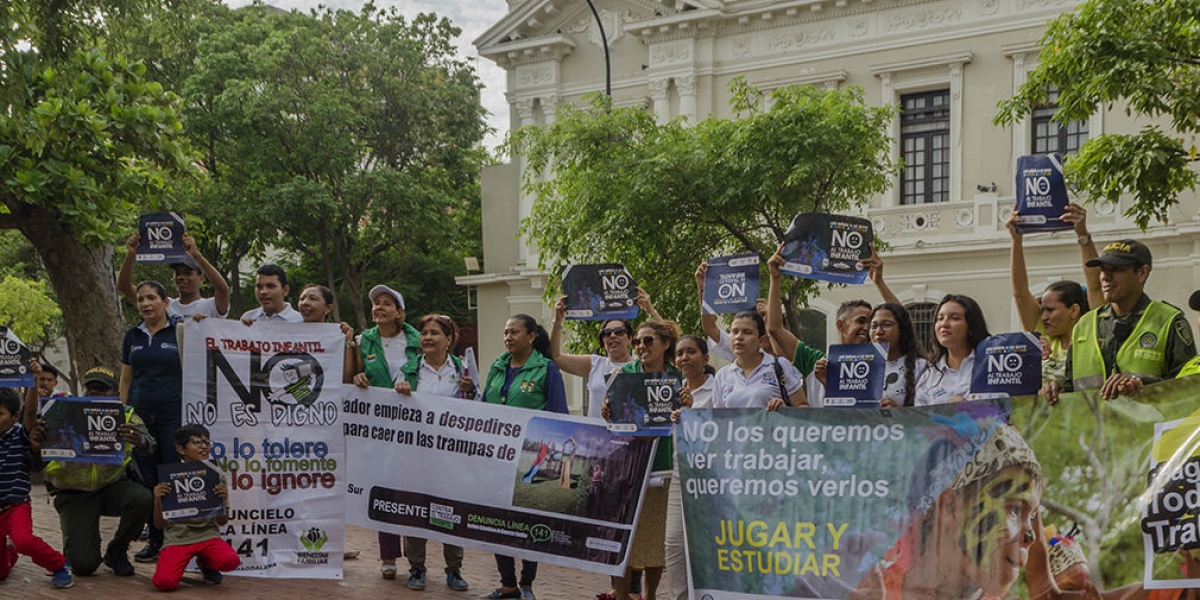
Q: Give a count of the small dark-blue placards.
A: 11